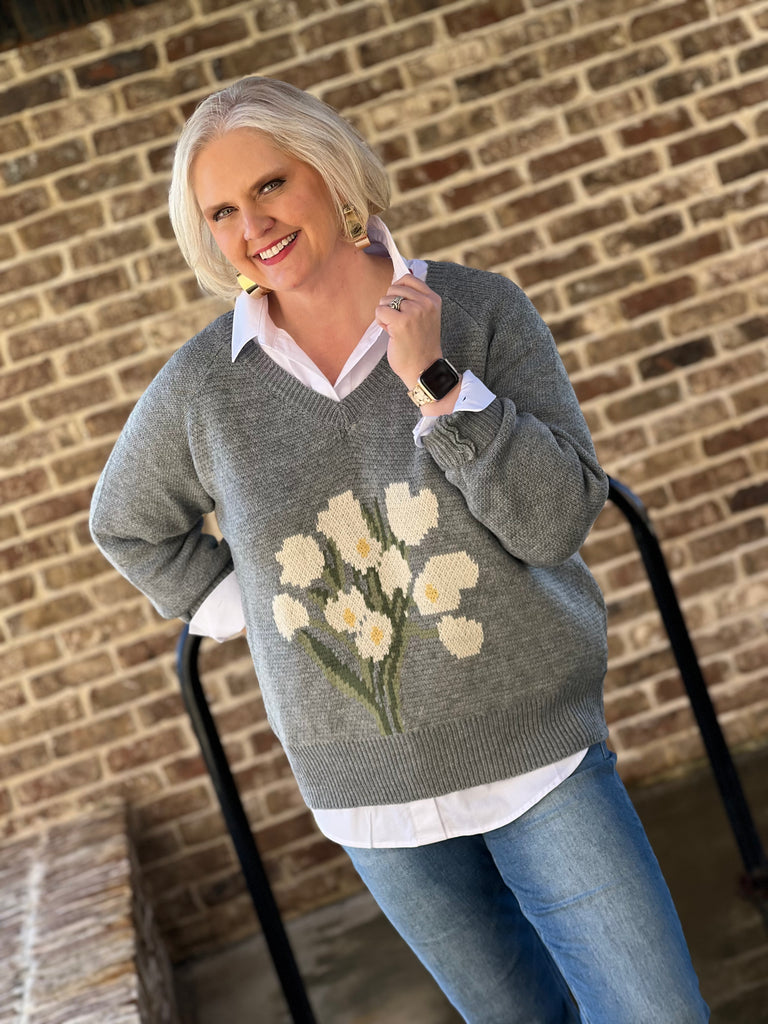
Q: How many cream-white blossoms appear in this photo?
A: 9